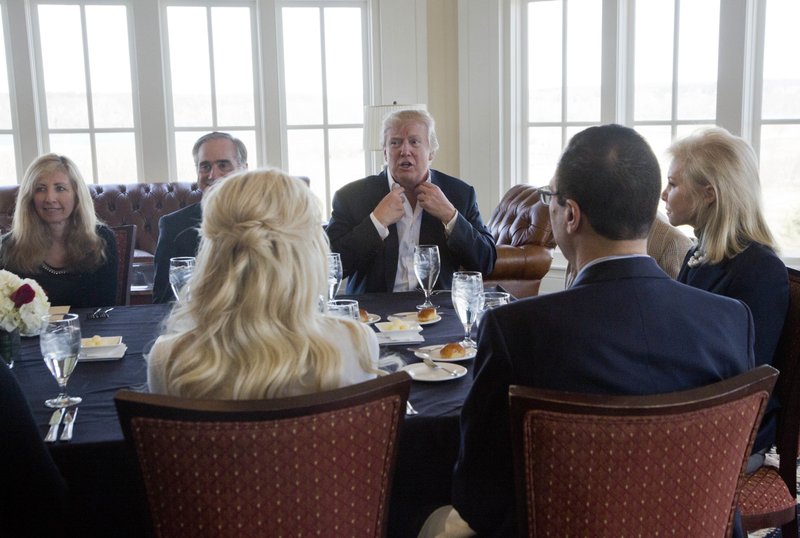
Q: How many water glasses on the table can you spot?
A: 7